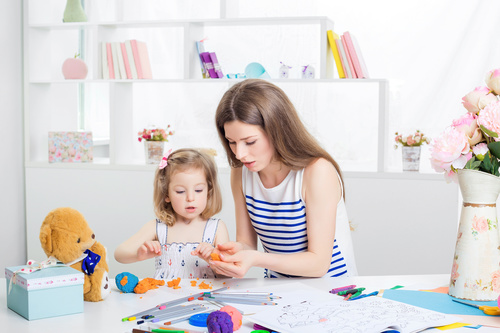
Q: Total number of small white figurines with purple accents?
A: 2